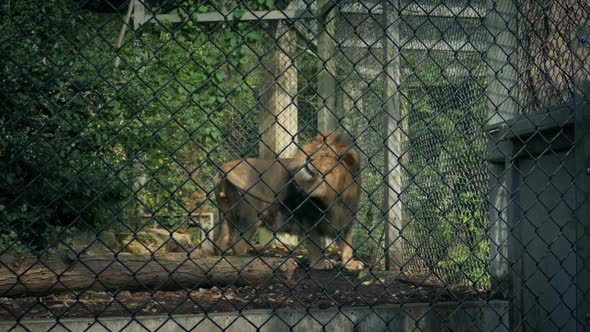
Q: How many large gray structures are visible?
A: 1